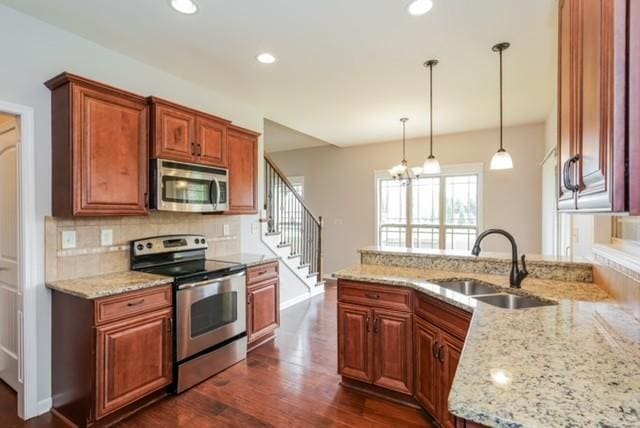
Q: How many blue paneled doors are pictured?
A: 0